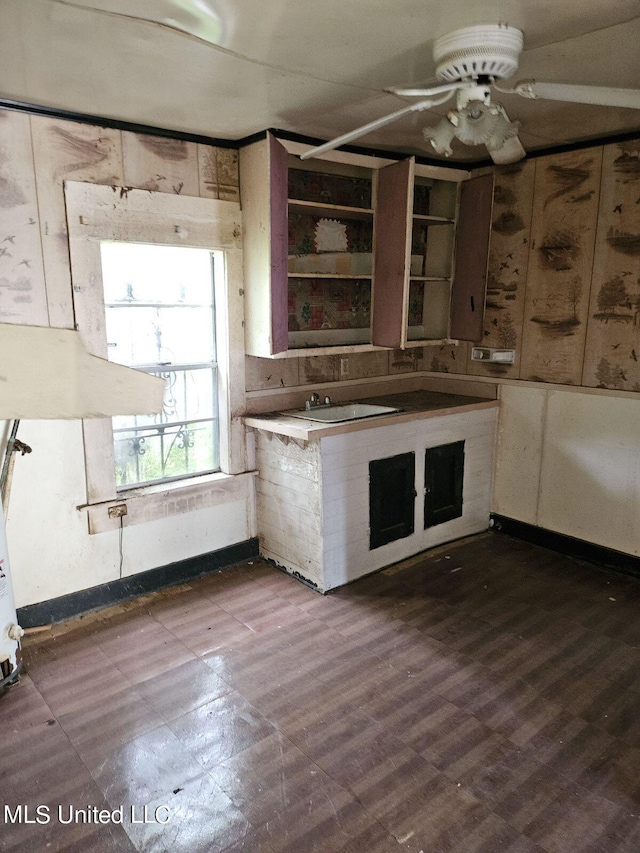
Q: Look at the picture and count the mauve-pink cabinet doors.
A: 3